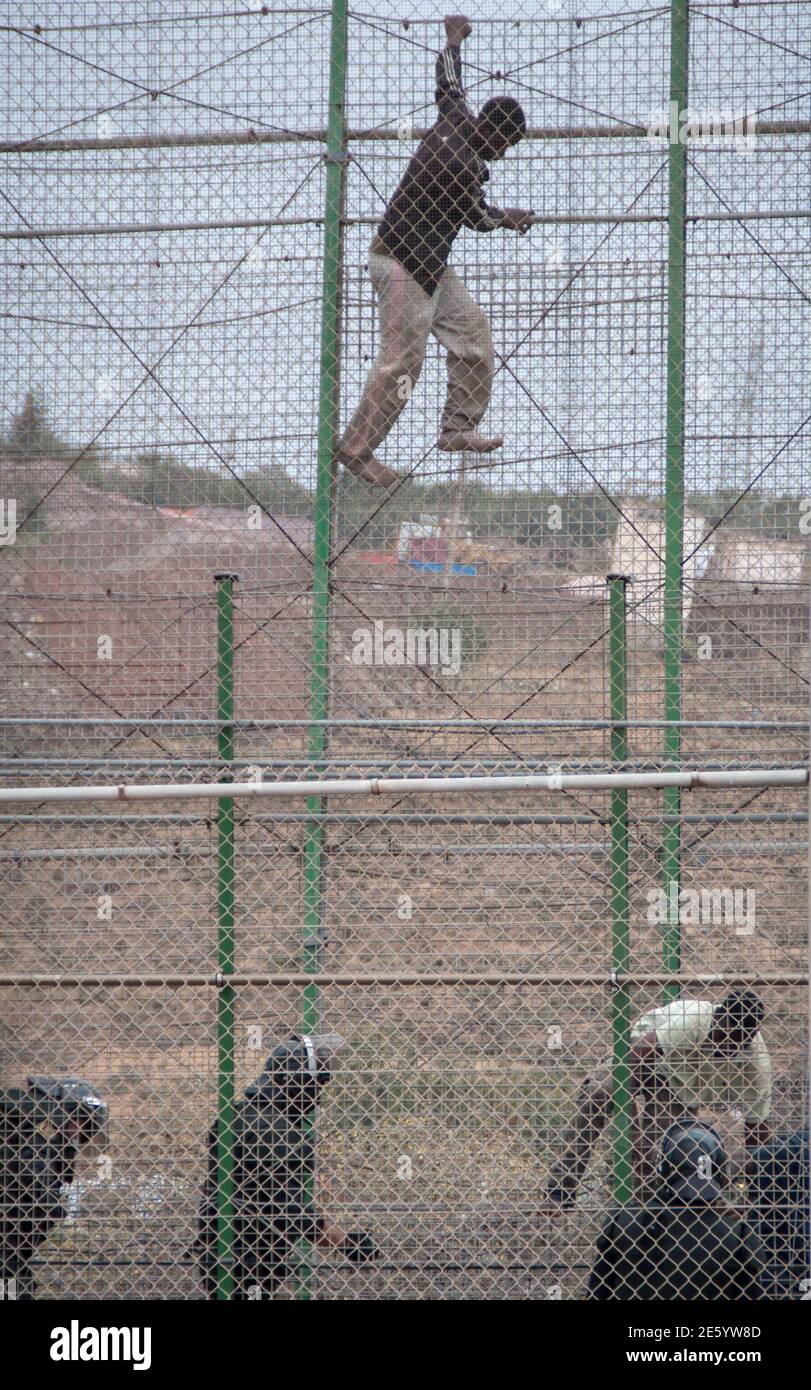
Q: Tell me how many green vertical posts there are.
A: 4